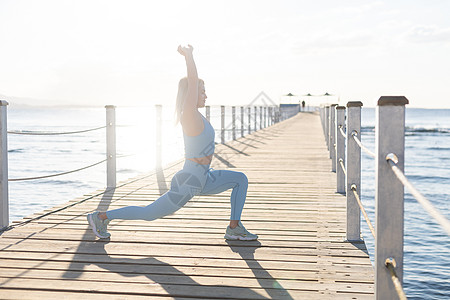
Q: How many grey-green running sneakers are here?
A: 2